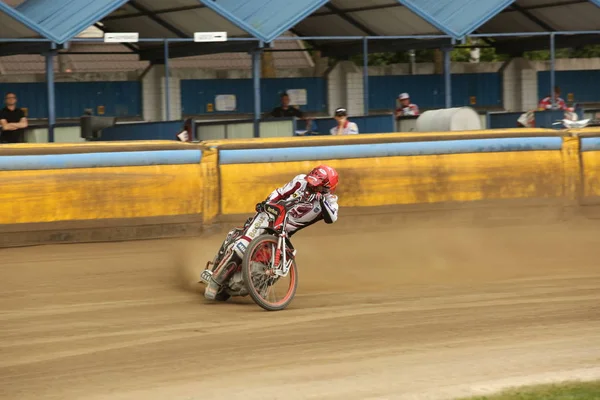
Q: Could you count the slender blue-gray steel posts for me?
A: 6